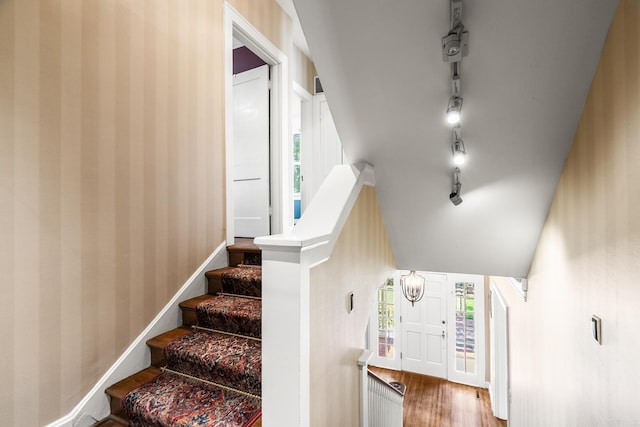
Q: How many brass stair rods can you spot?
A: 4